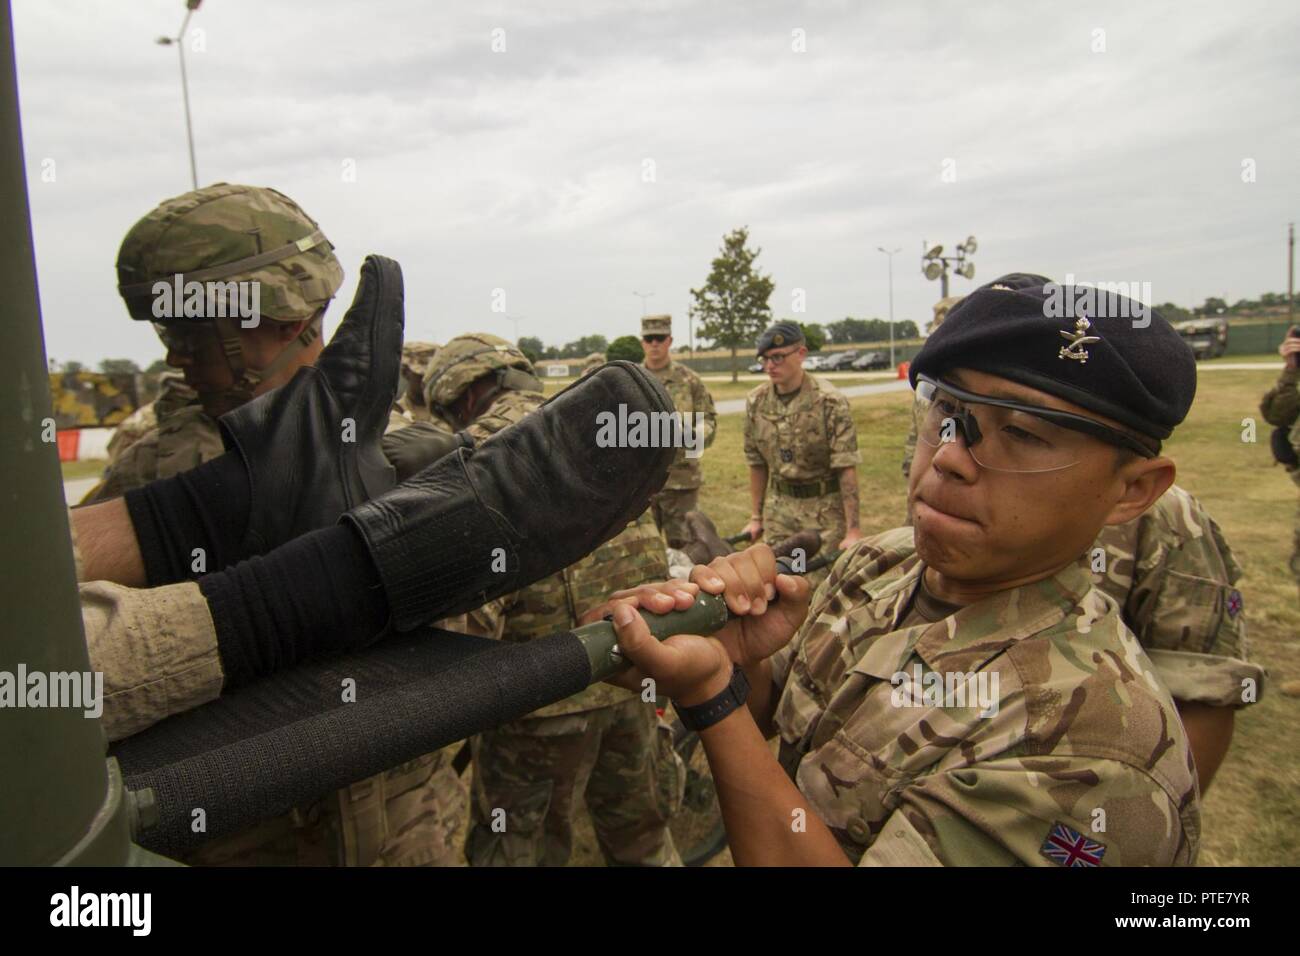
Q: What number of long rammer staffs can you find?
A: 0